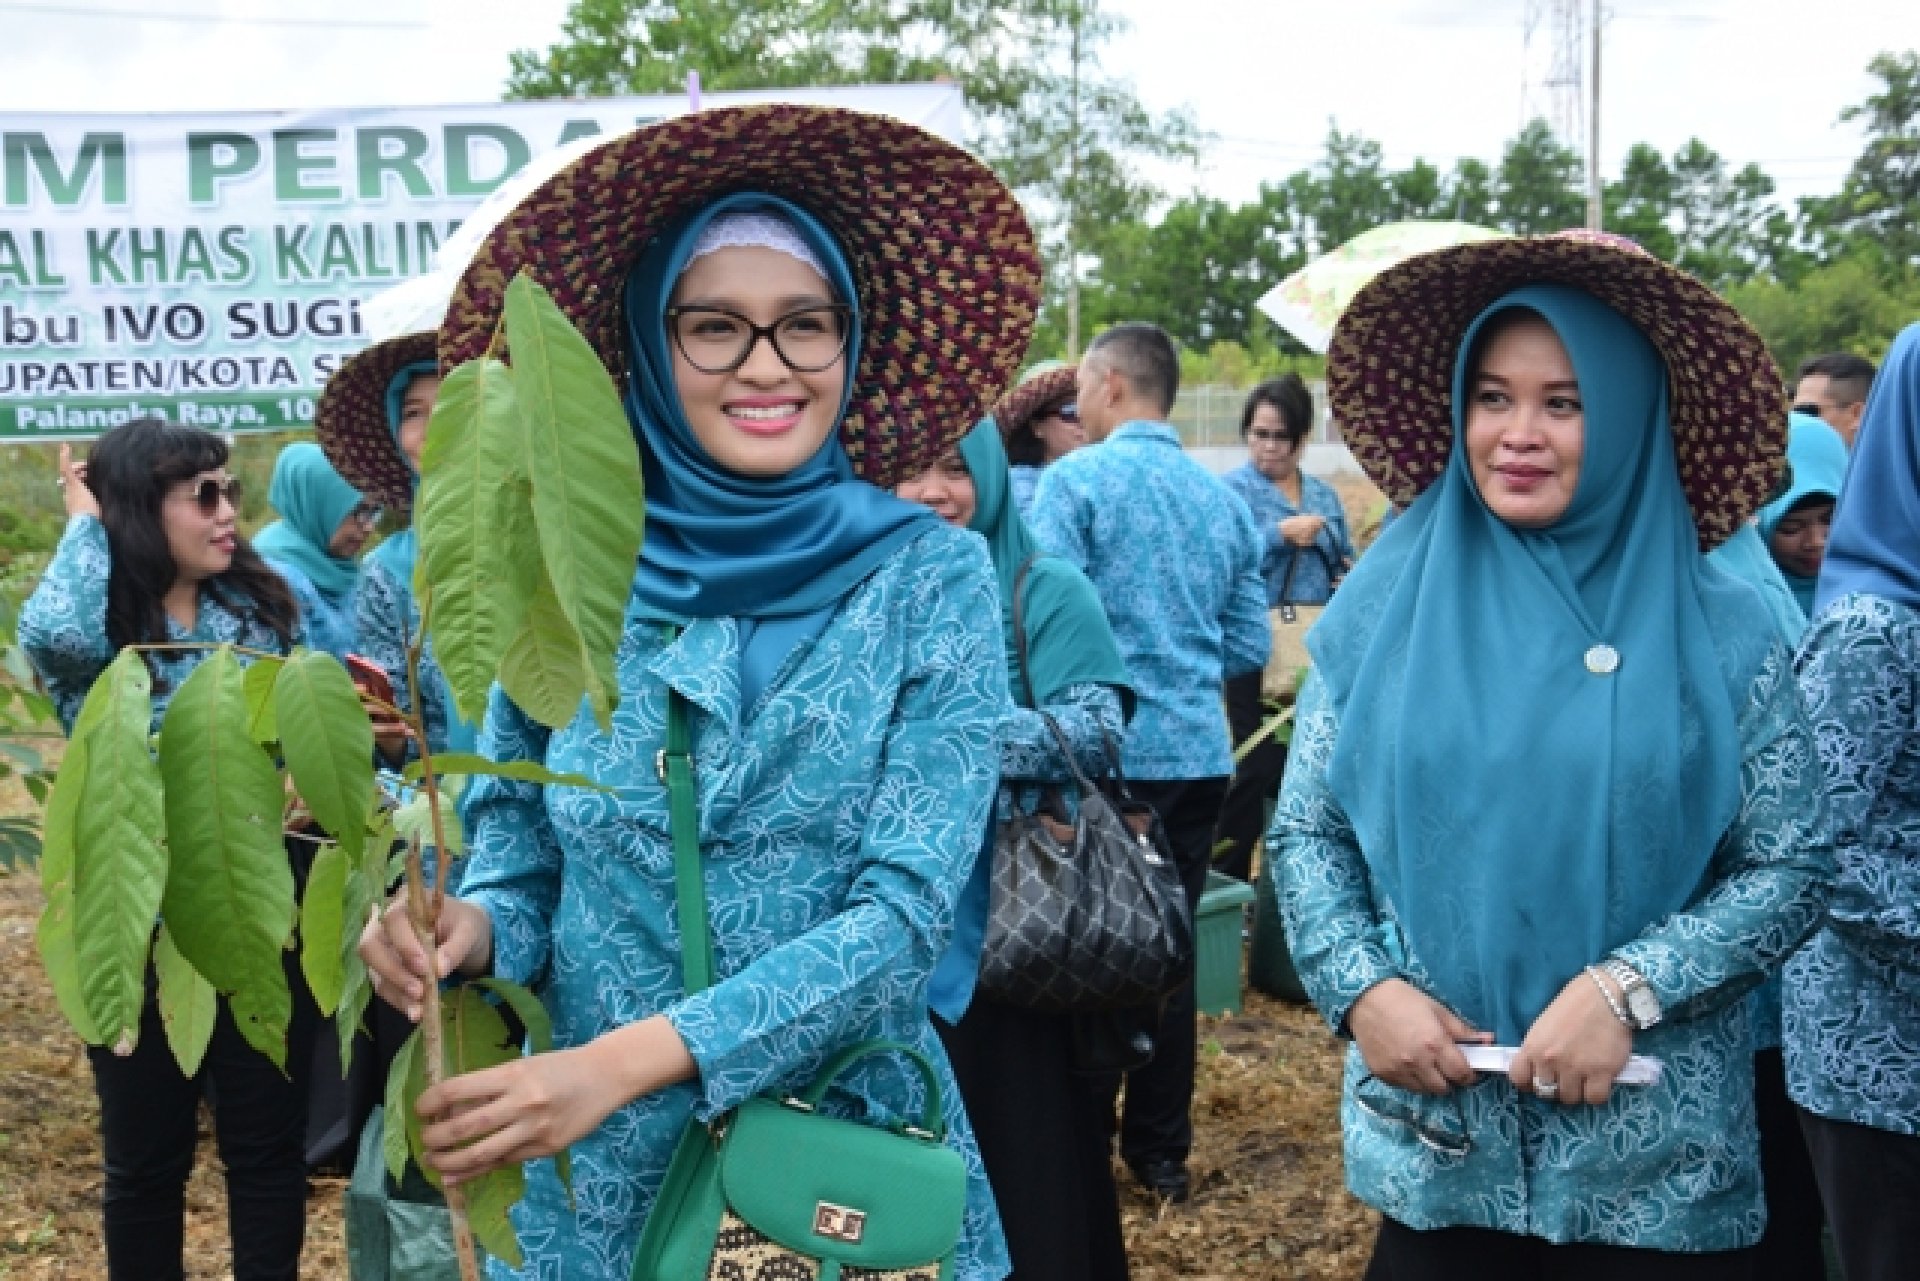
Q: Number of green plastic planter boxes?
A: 1